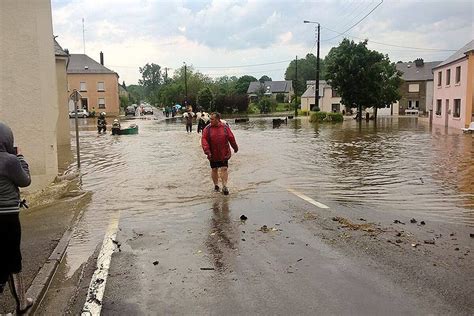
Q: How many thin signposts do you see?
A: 1